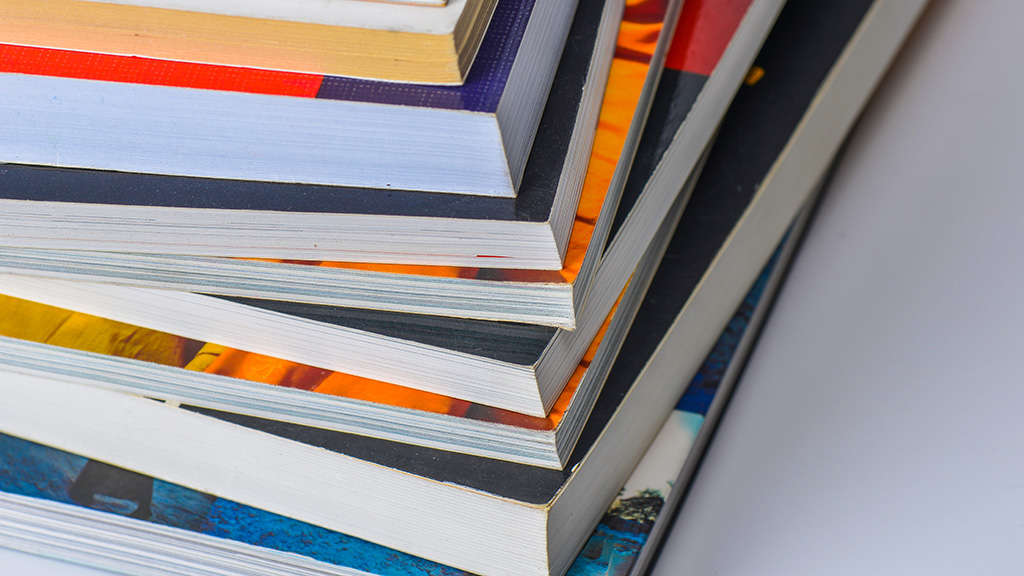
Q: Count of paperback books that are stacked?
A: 9